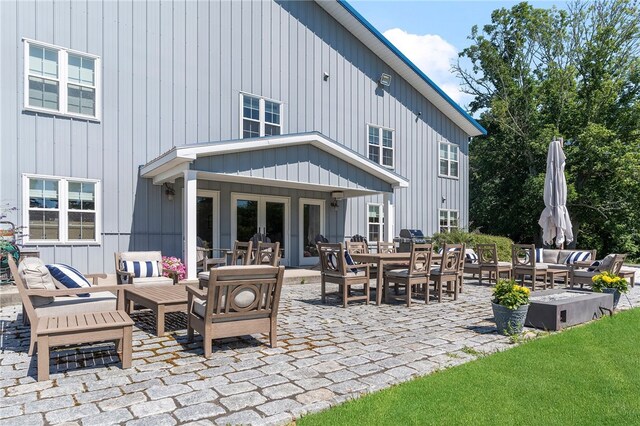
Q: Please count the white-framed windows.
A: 7